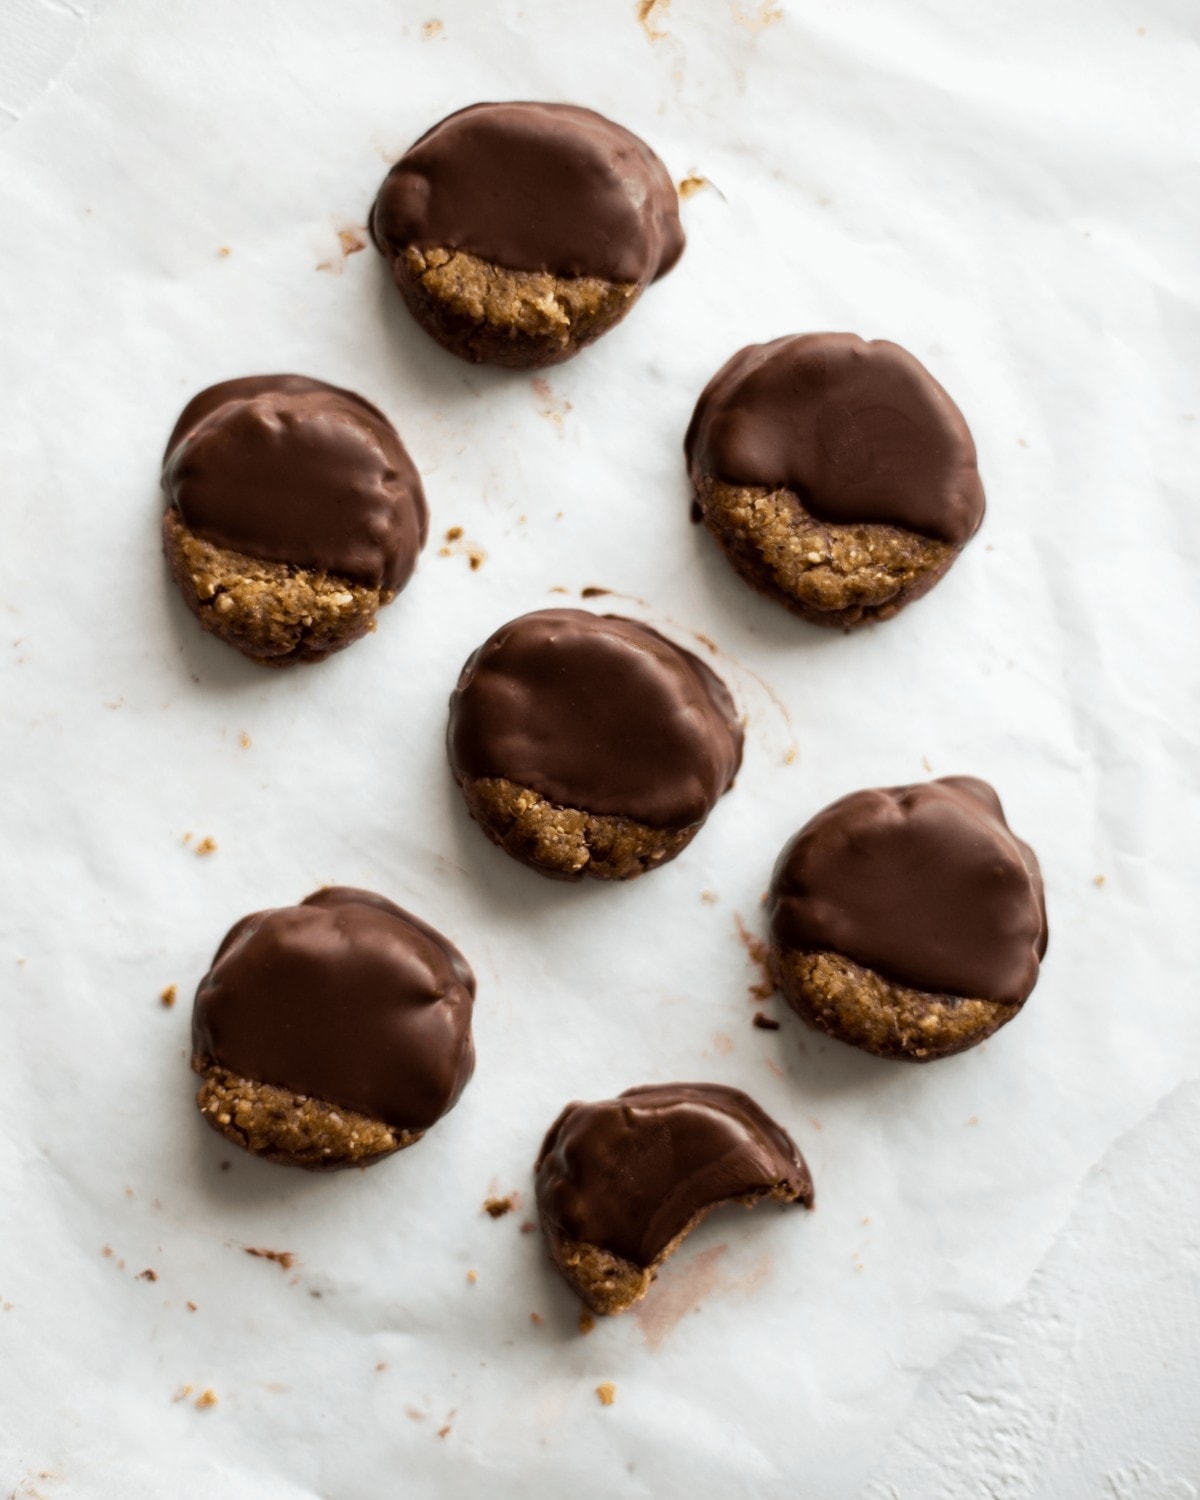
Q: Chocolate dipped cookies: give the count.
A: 7